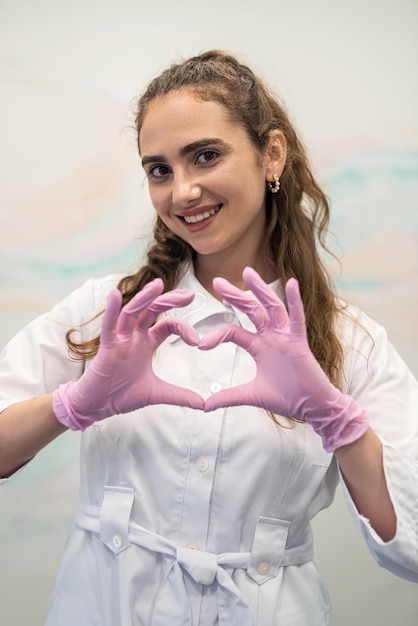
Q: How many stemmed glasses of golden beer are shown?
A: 0